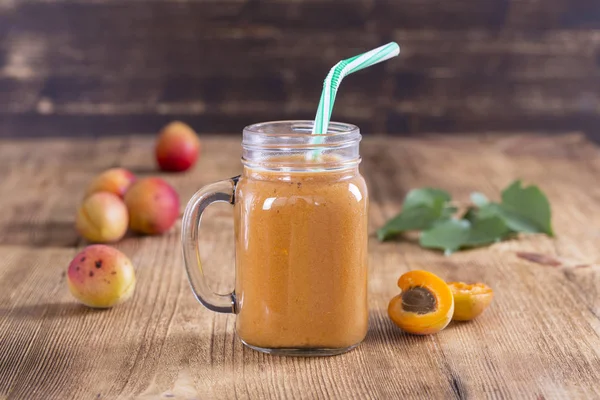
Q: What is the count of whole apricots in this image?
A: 5